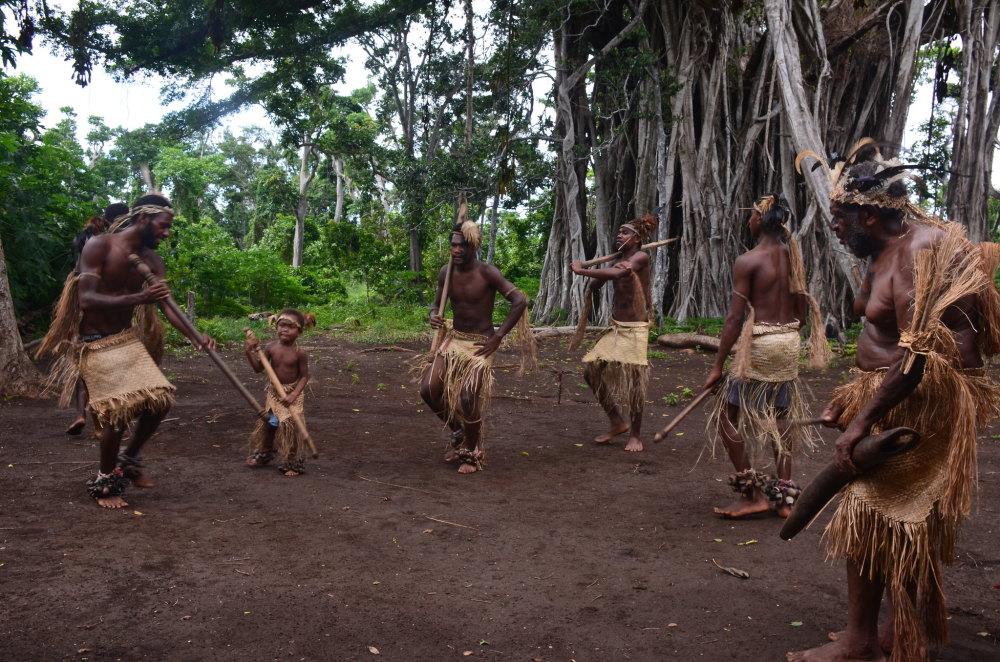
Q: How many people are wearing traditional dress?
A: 7